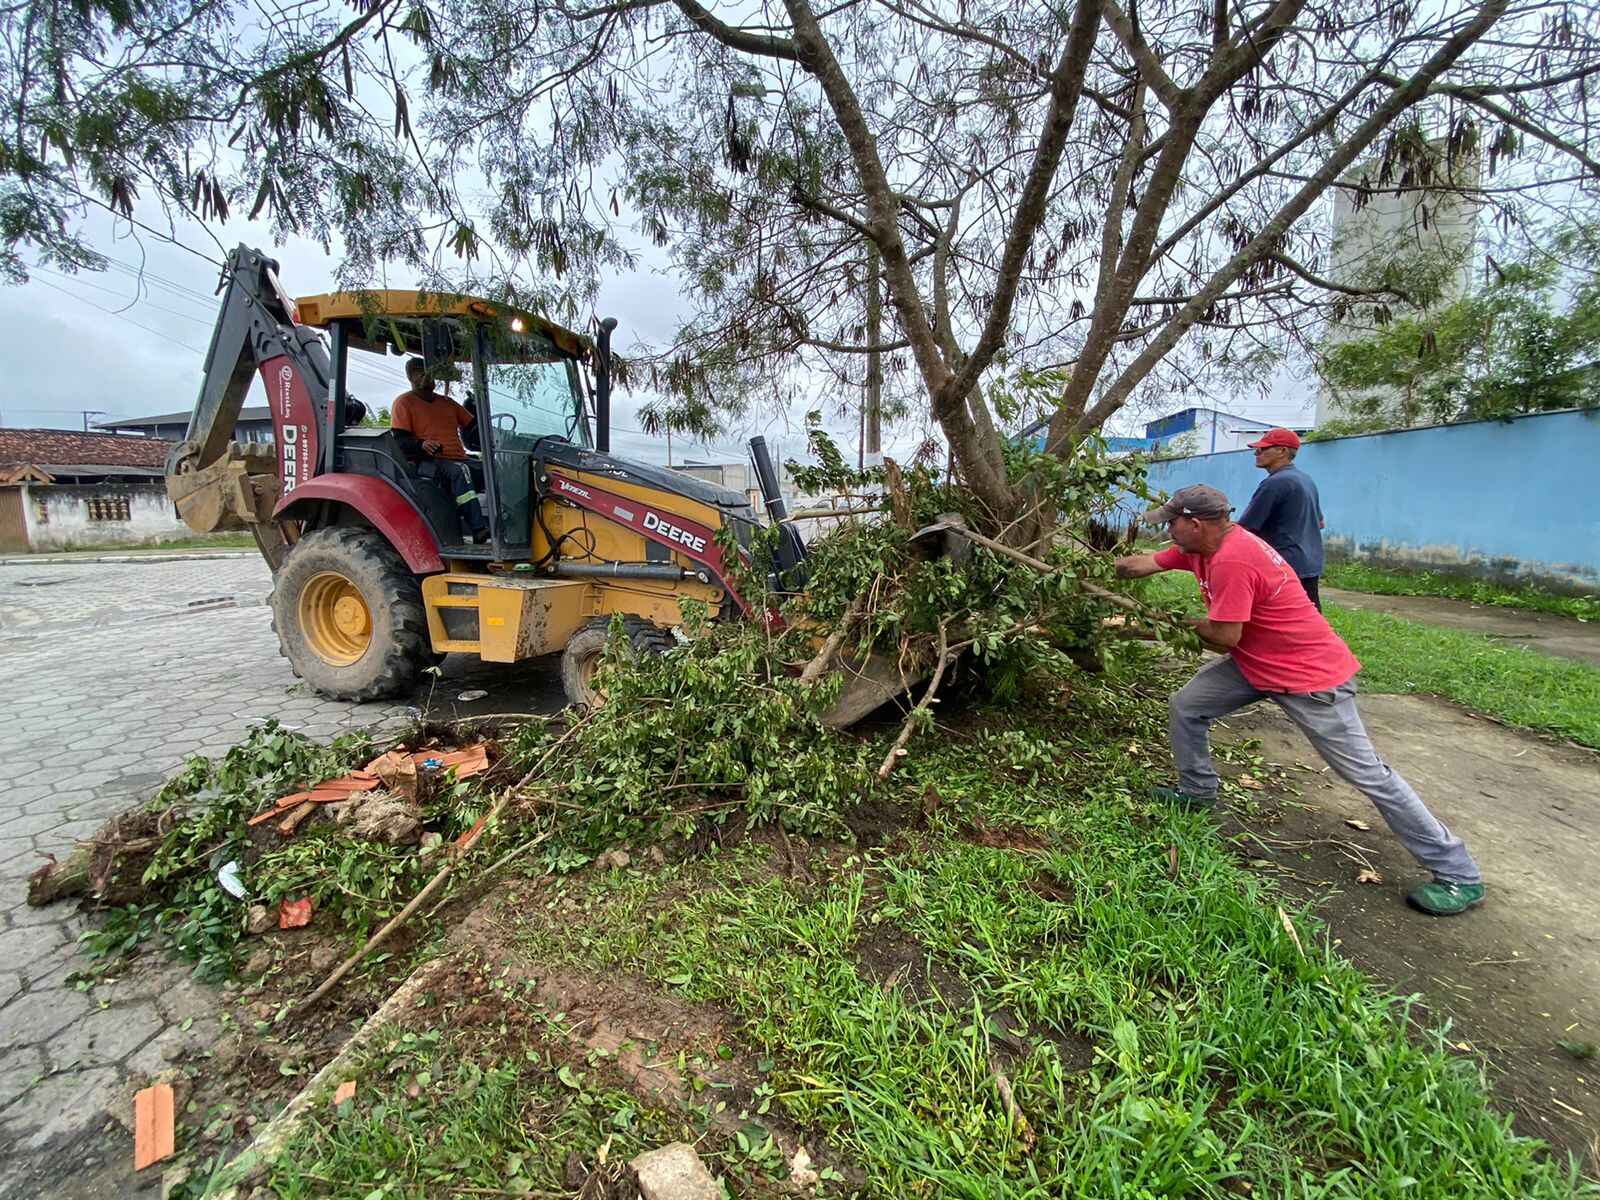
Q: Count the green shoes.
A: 2